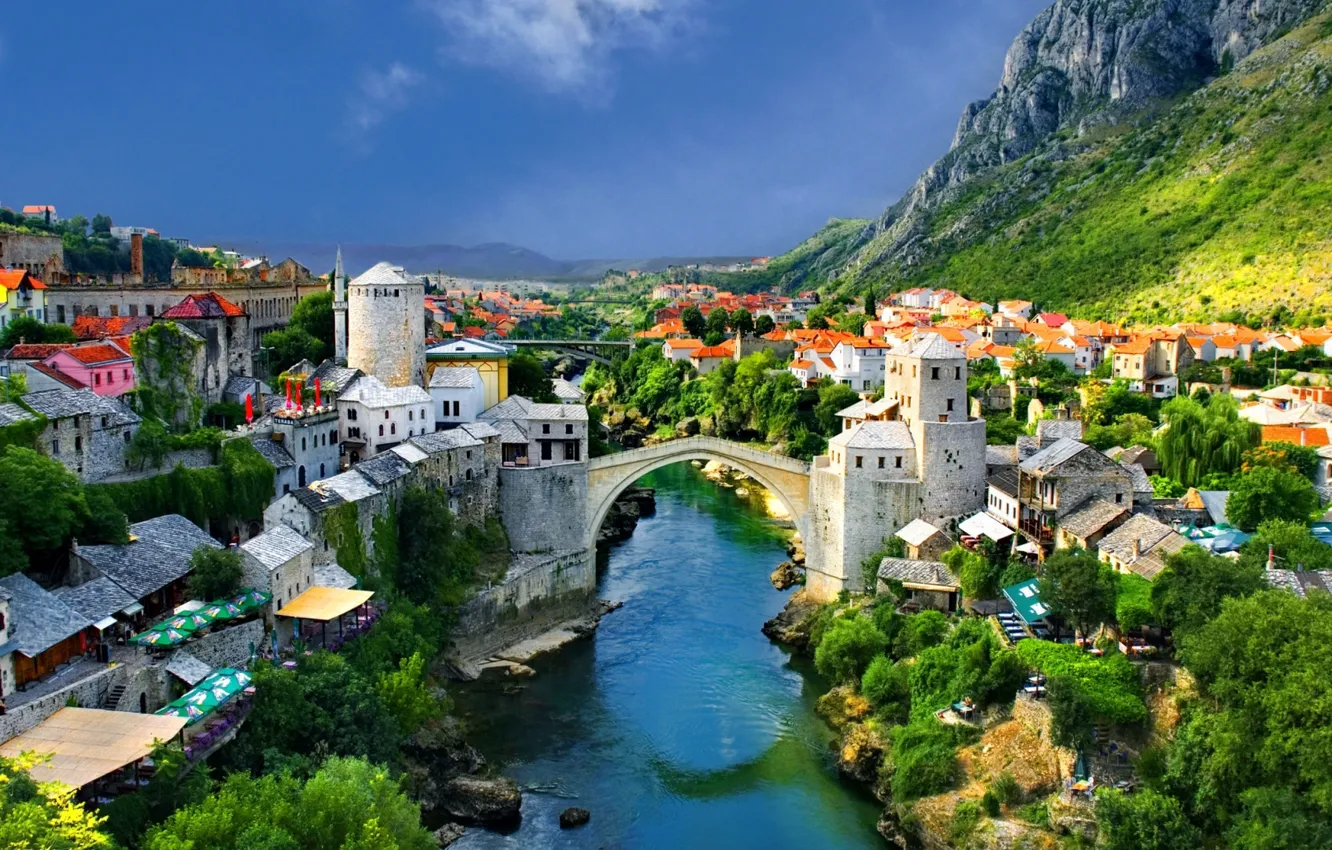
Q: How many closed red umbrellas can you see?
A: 4